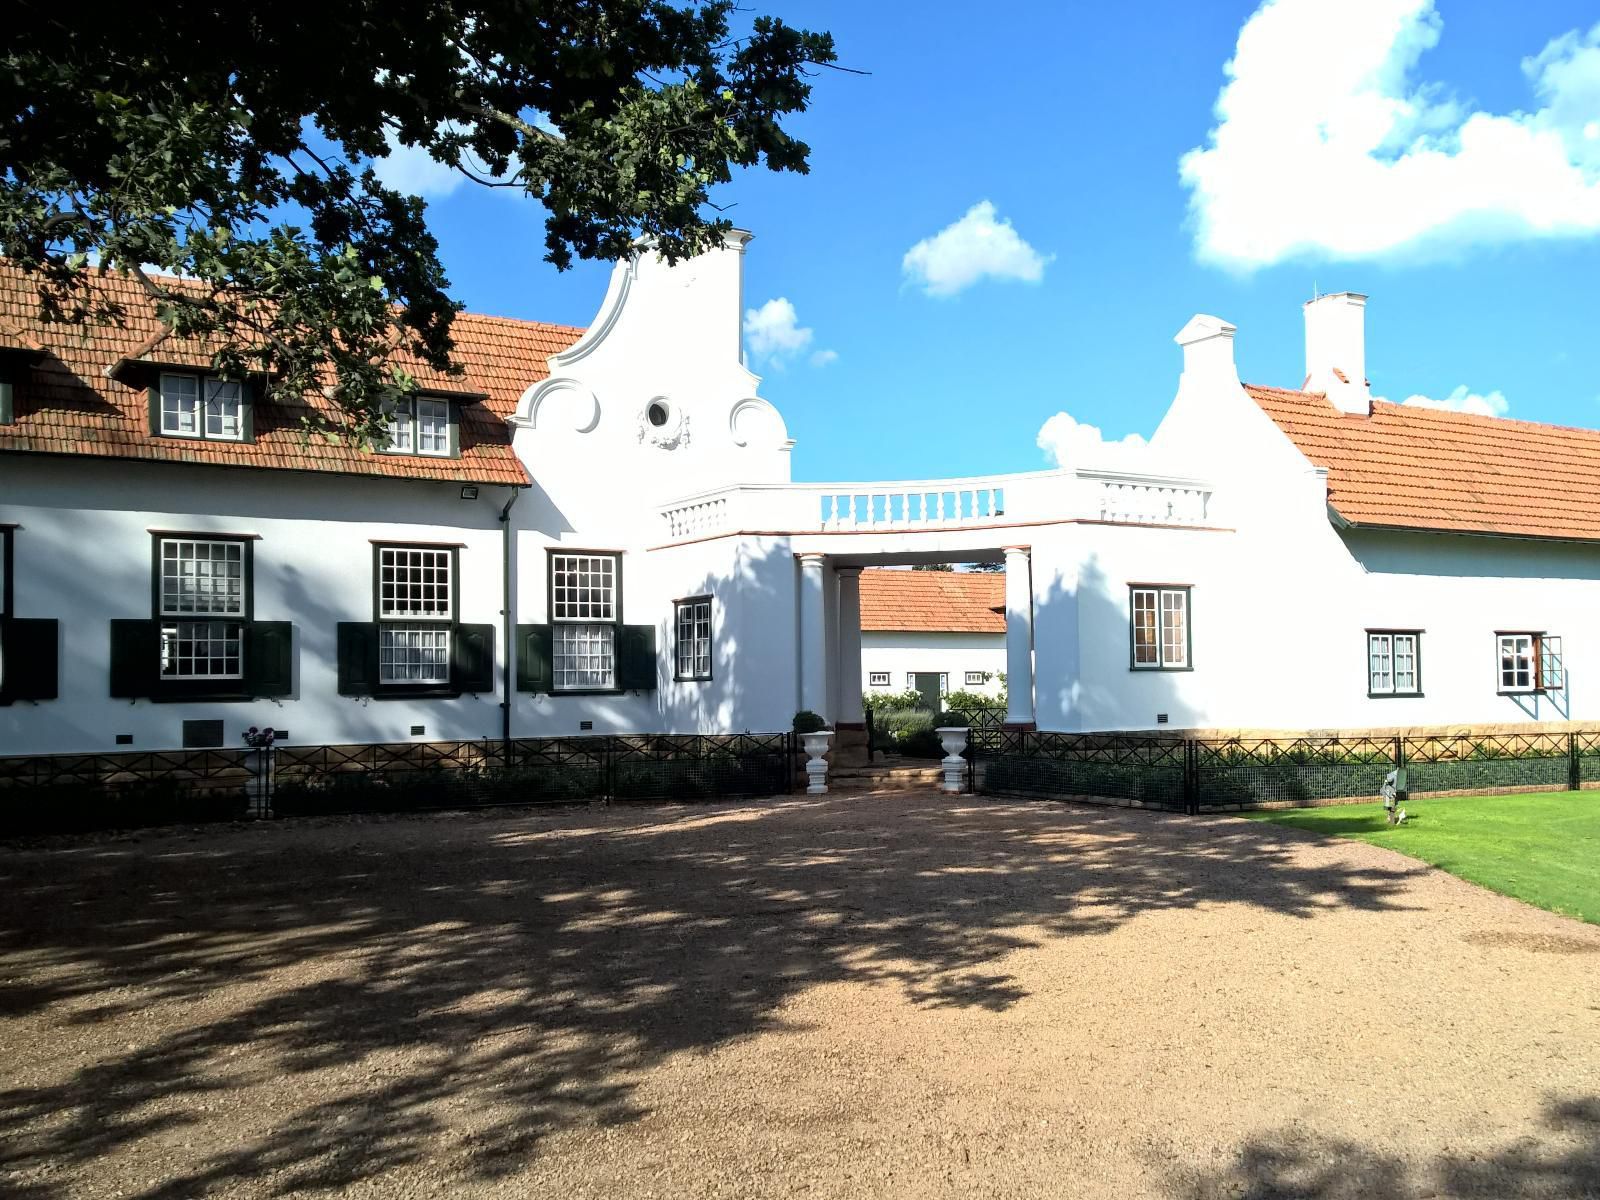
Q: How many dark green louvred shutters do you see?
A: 7